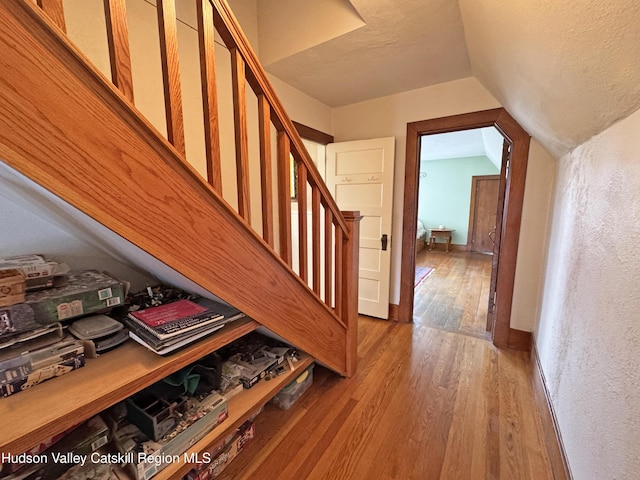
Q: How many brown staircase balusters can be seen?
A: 11